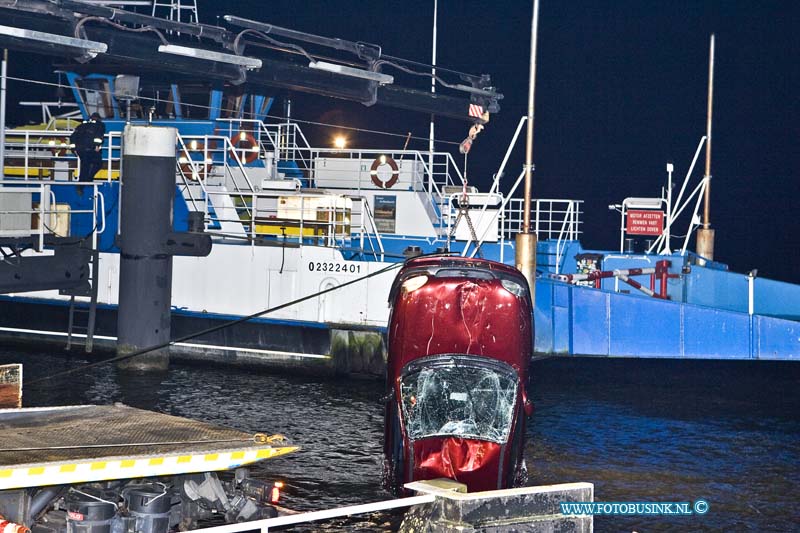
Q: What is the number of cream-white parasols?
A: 0